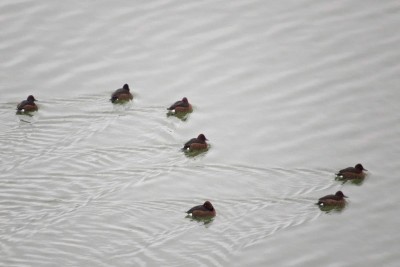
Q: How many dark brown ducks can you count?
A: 7